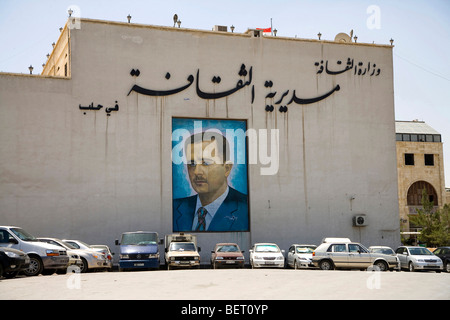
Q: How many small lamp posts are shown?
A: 13